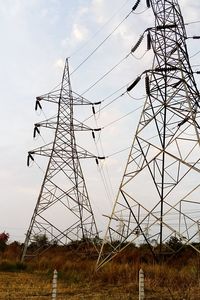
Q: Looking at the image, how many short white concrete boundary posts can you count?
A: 2